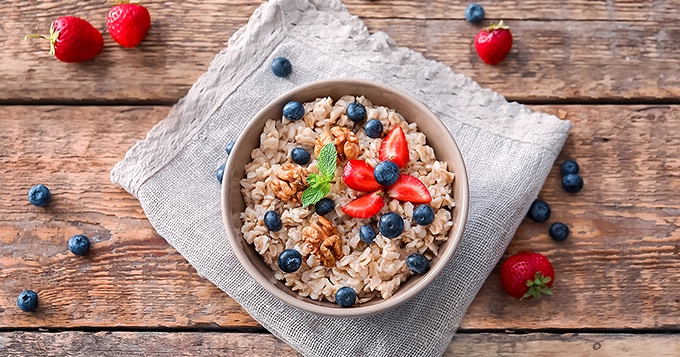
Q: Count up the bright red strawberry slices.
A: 4